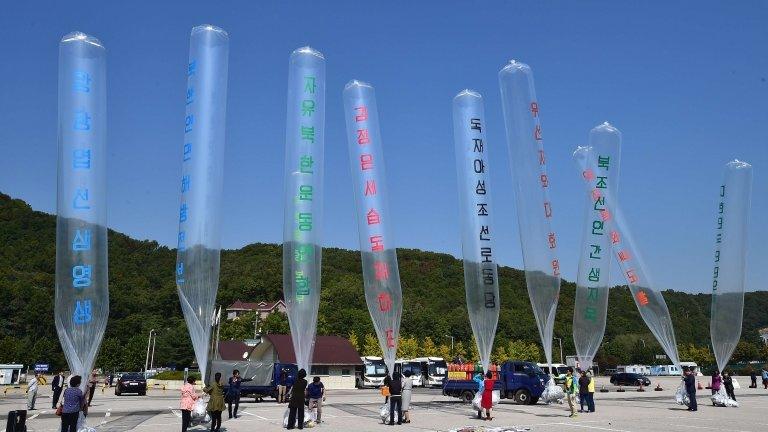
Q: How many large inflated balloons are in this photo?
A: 9